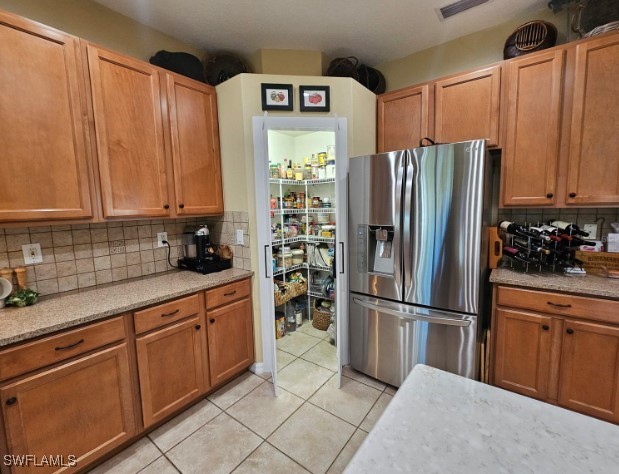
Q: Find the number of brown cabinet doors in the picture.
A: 12